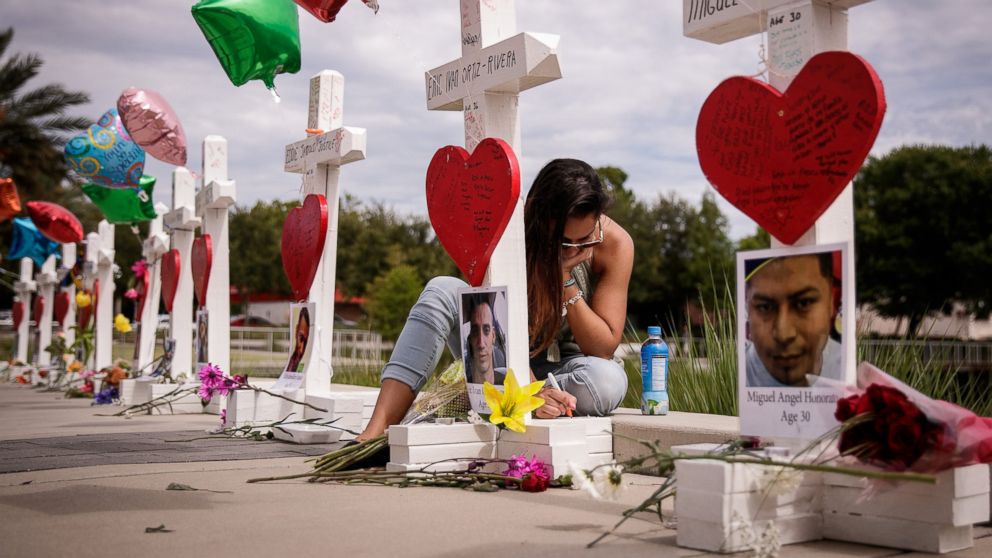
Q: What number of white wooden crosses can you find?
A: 11